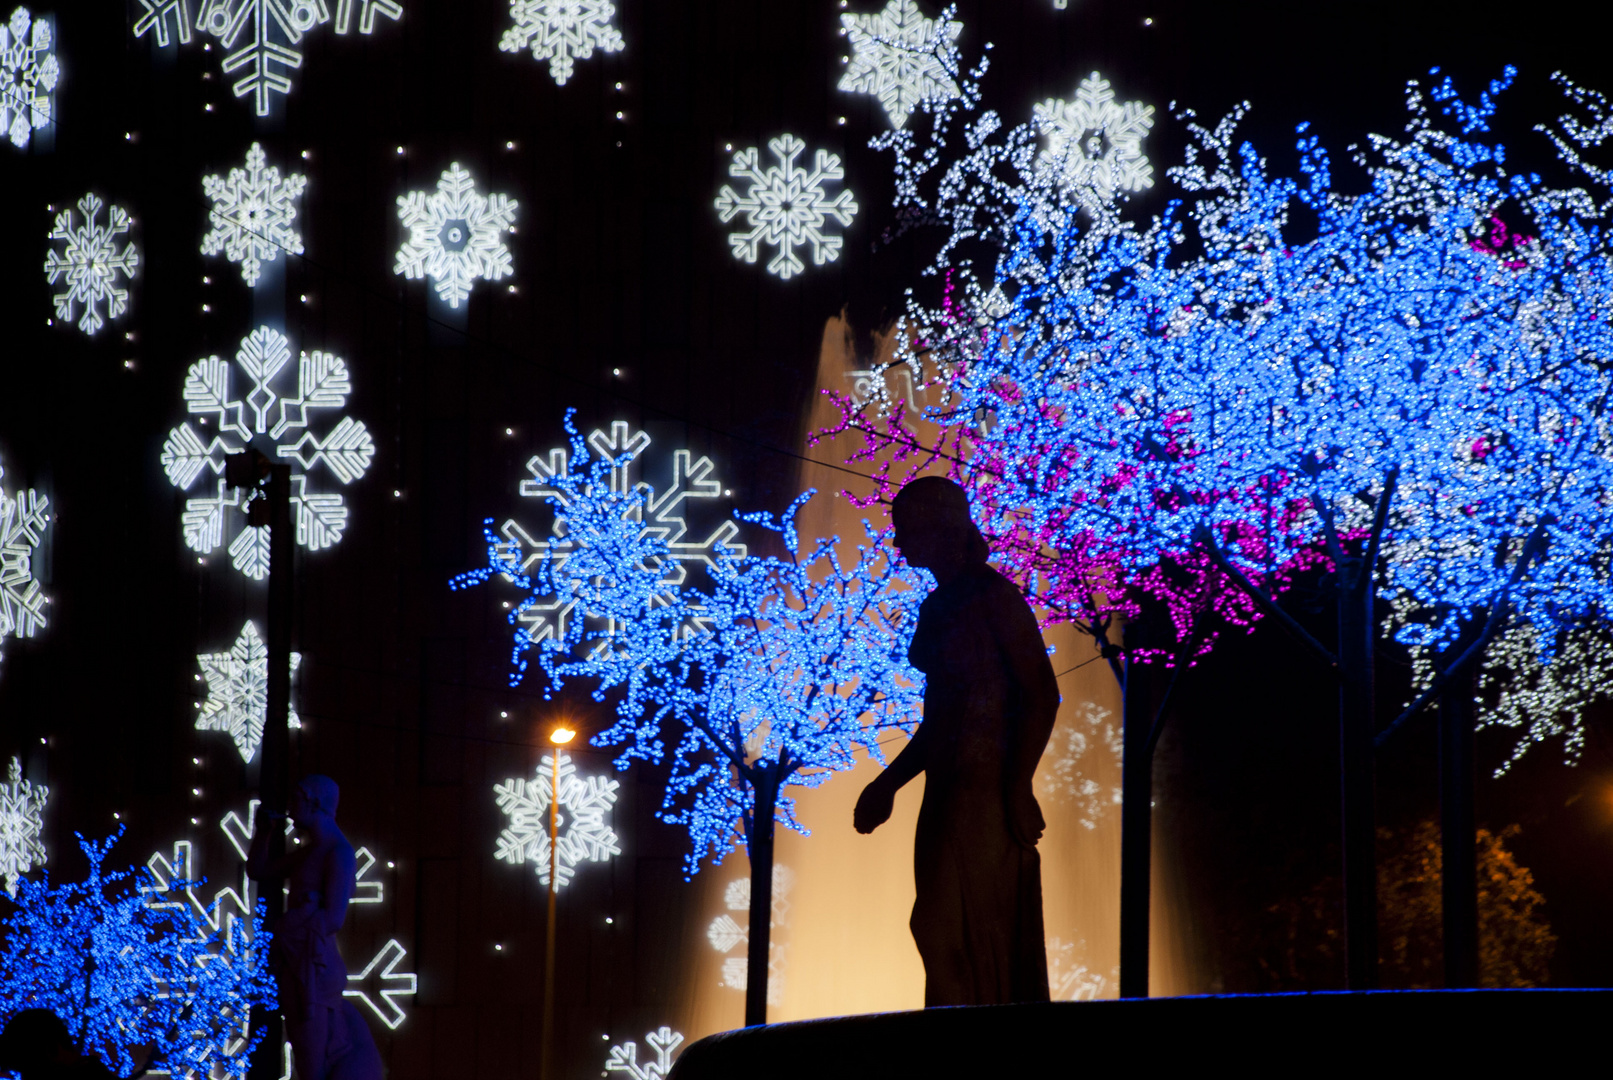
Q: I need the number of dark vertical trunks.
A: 4